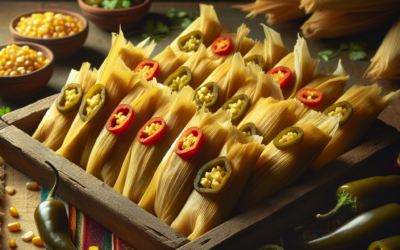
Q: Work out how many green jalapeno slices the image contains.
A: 11